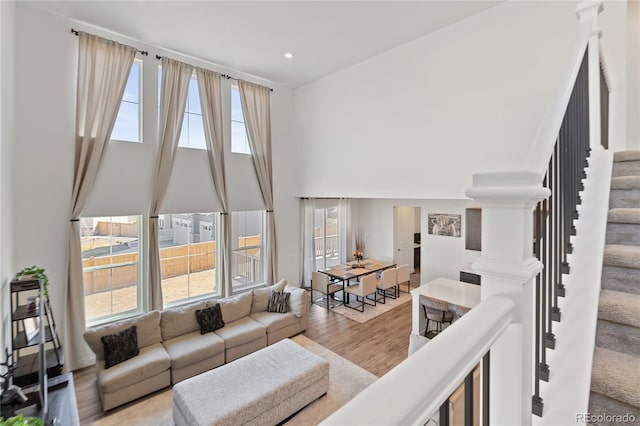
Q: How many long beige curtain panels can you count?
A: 4